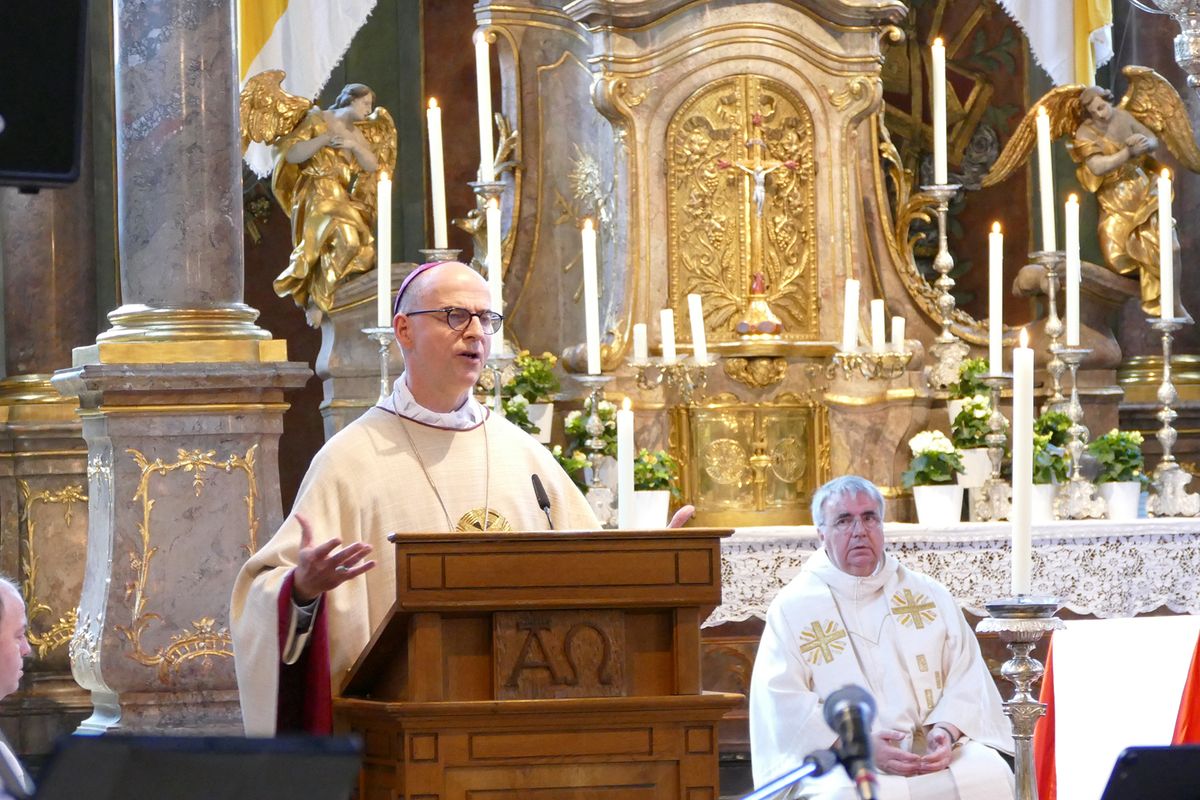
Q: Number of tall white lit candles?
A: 12